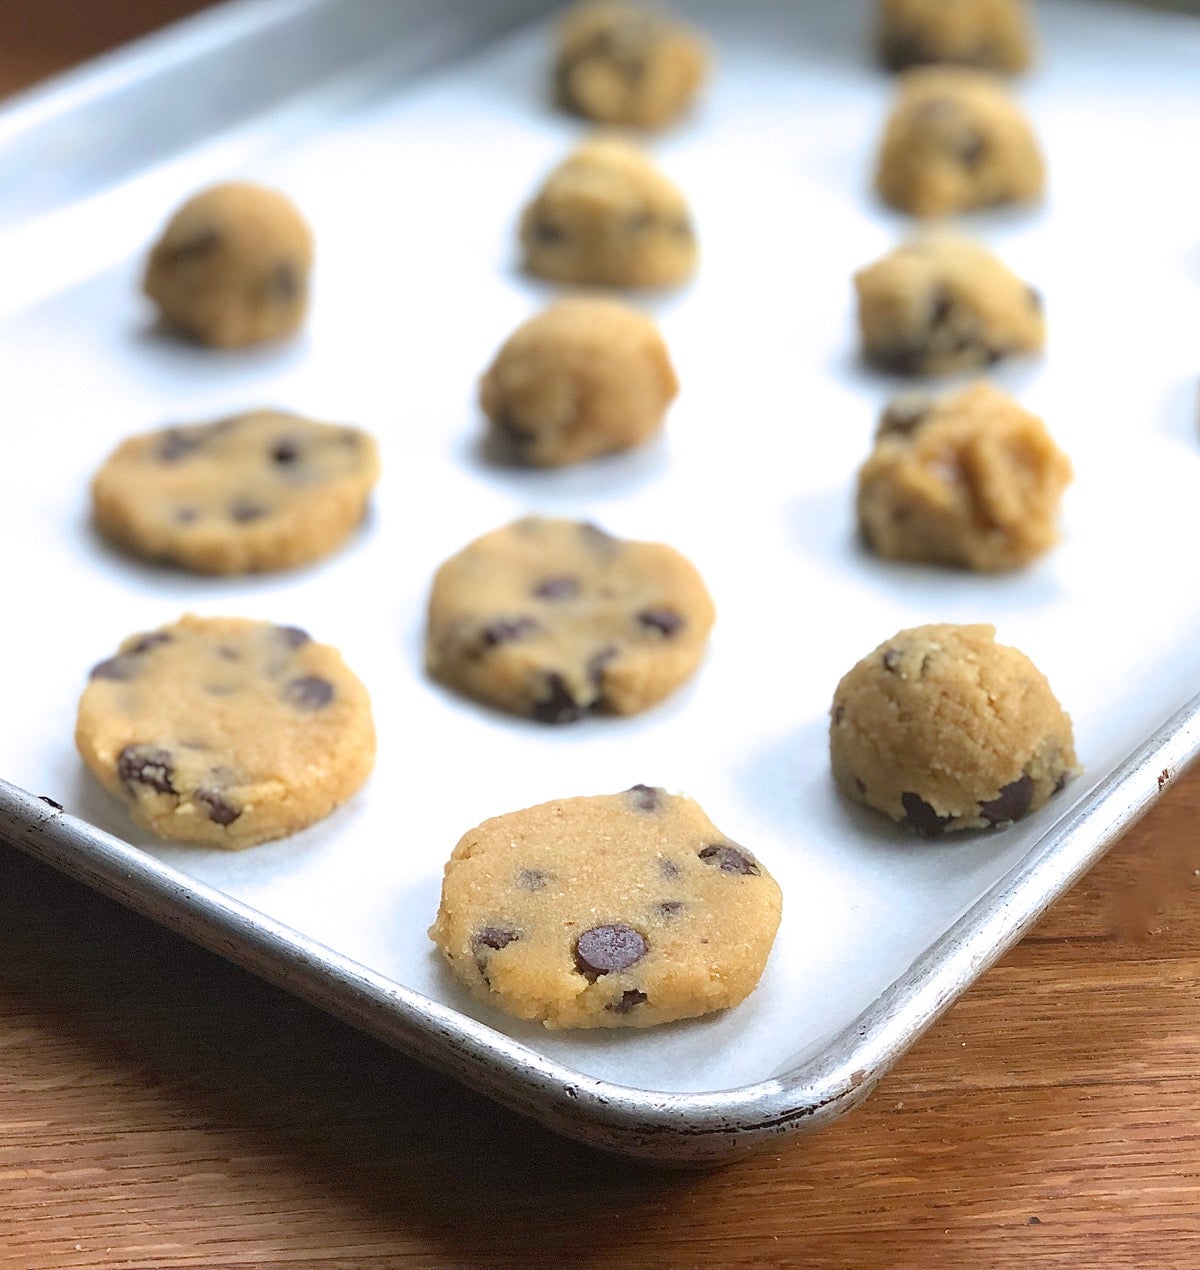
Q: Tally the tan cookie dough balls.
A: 9